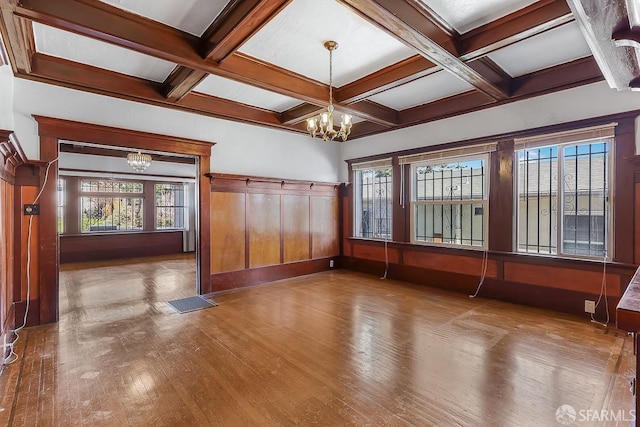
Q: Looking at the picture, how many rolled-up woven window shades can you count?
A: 3